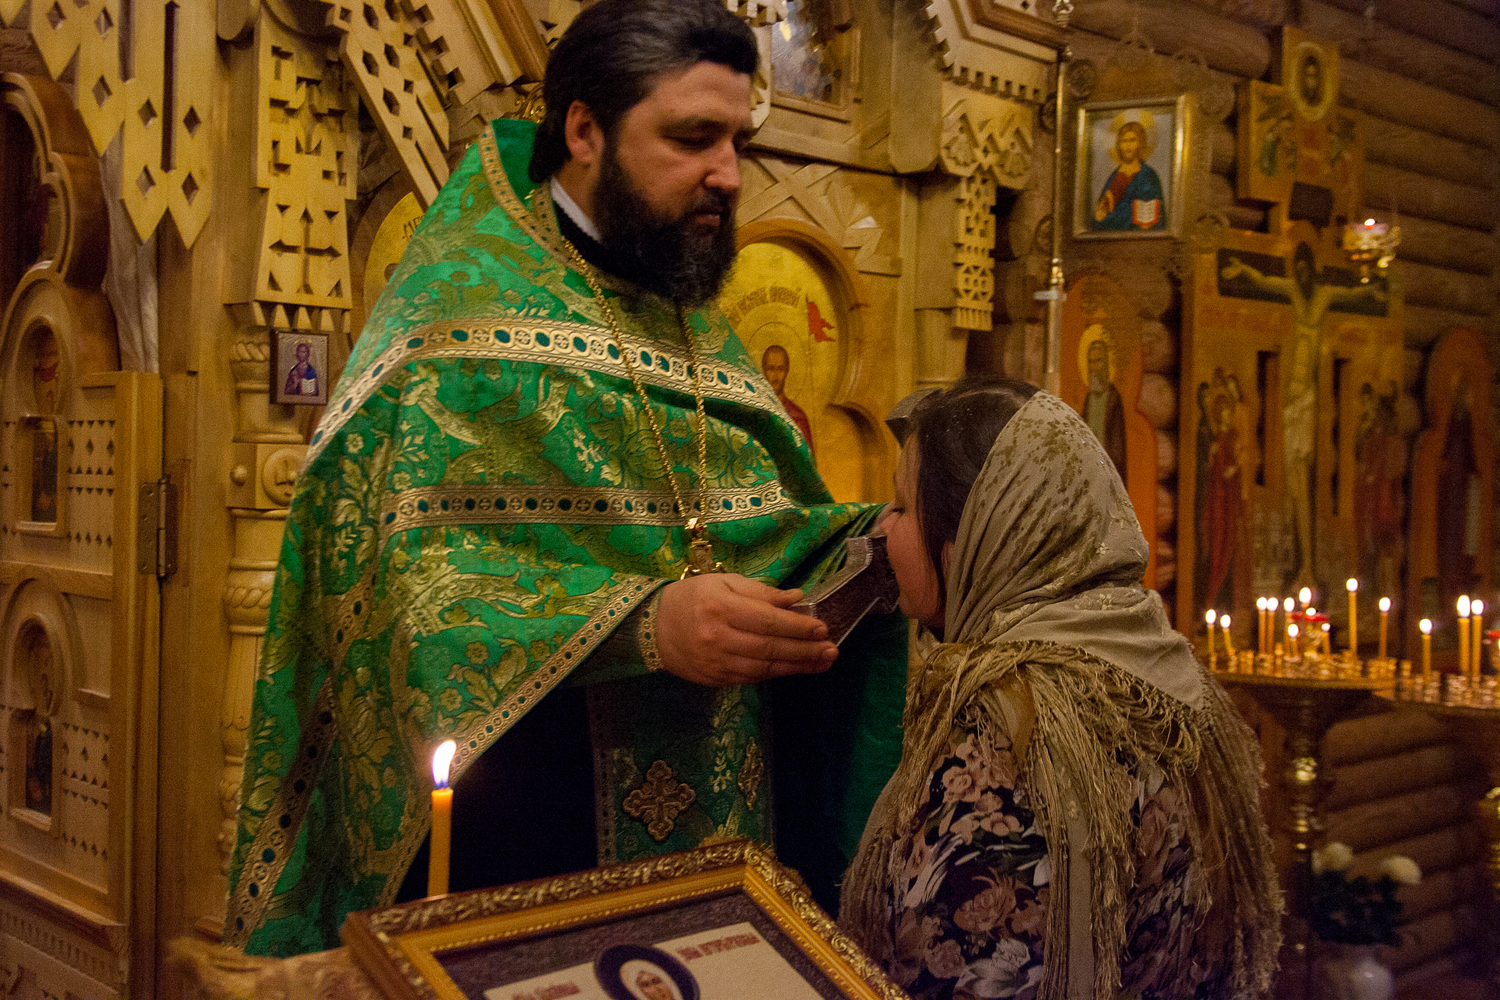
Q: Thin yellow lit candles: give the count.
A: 14